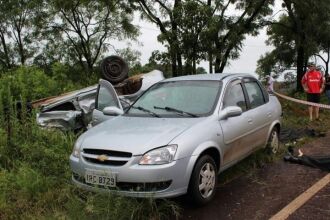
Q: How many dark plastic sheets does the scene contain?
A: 2